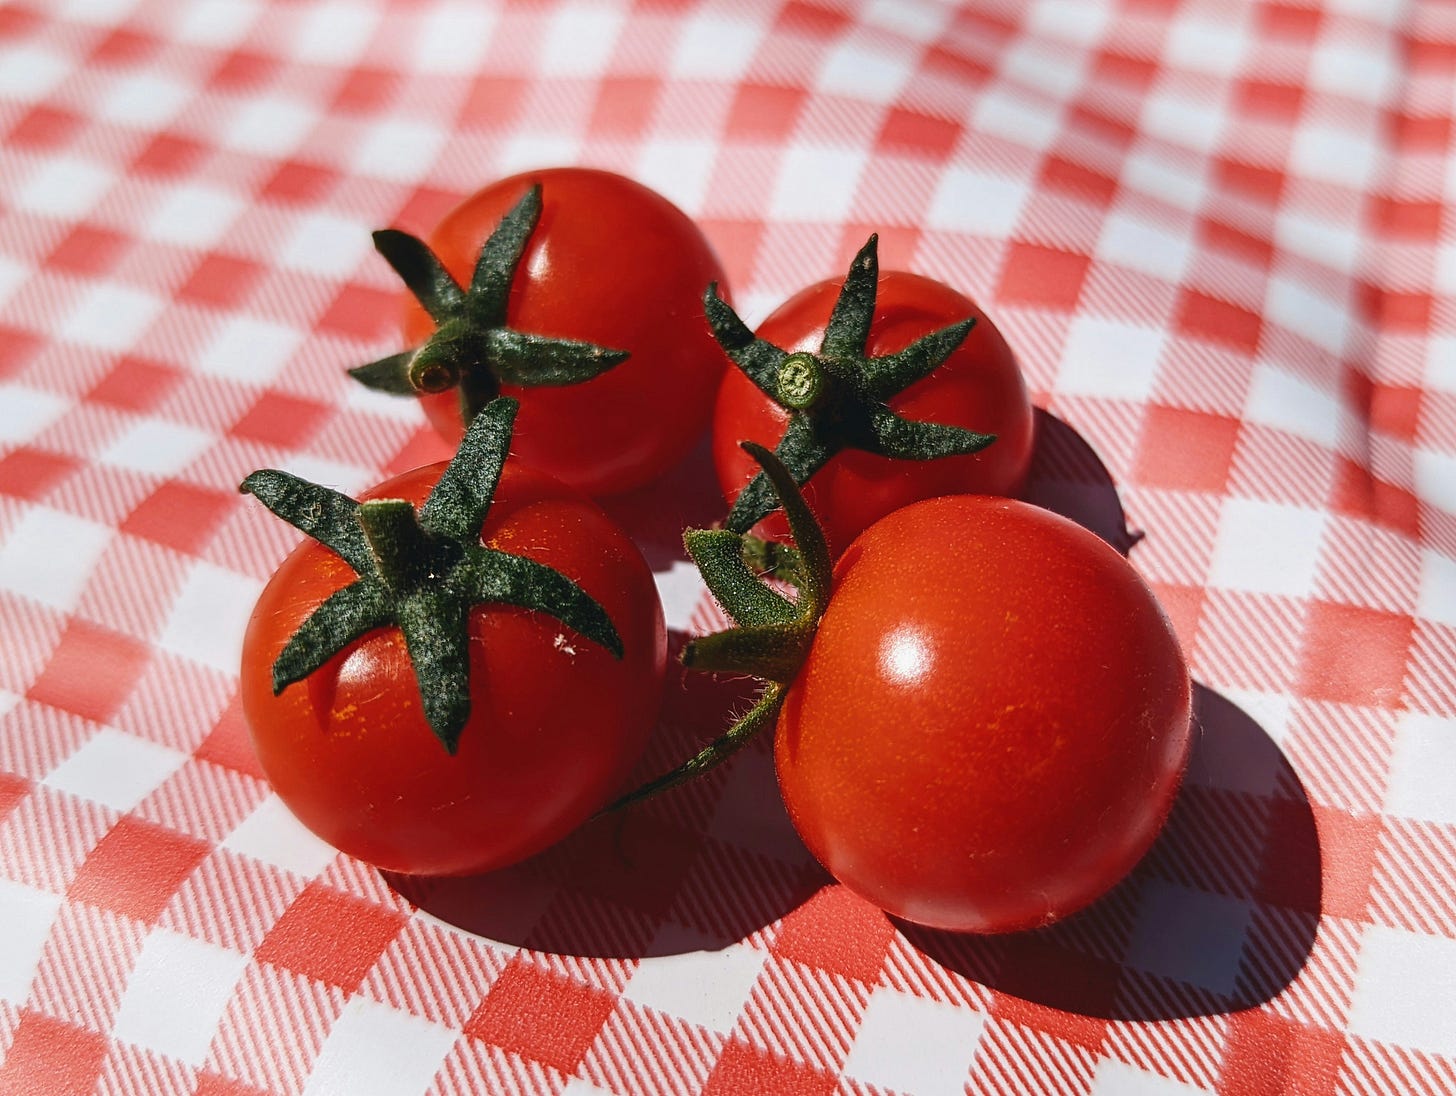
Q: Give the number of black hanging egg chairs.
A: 0